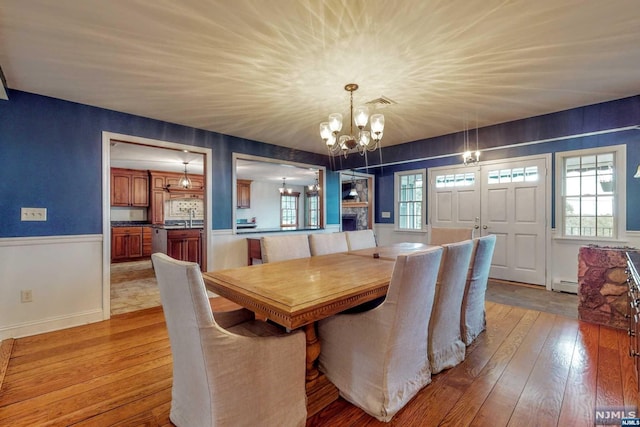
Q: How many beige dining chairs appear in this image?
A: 8